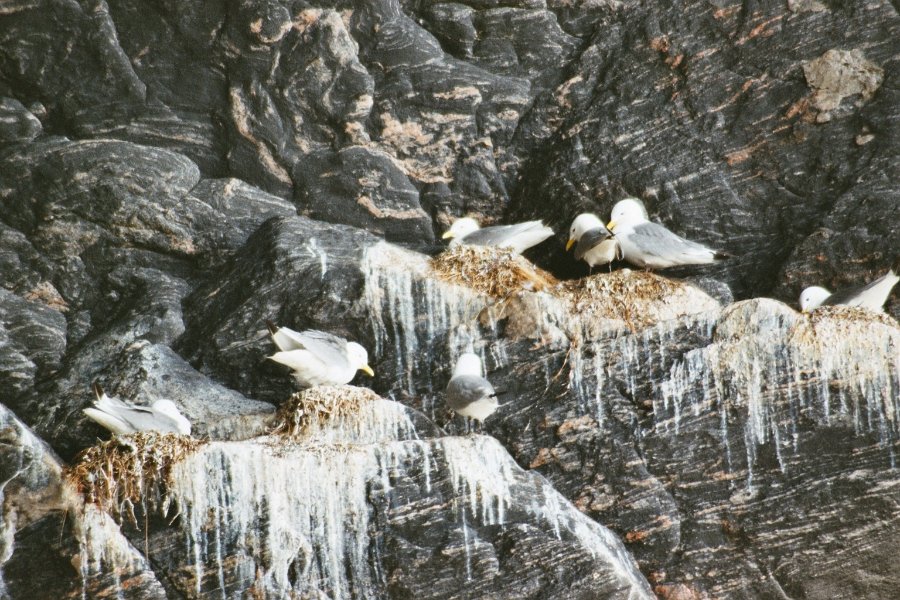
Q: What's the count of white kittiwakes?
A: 7